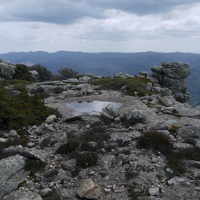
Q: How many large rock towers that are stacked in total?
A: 1